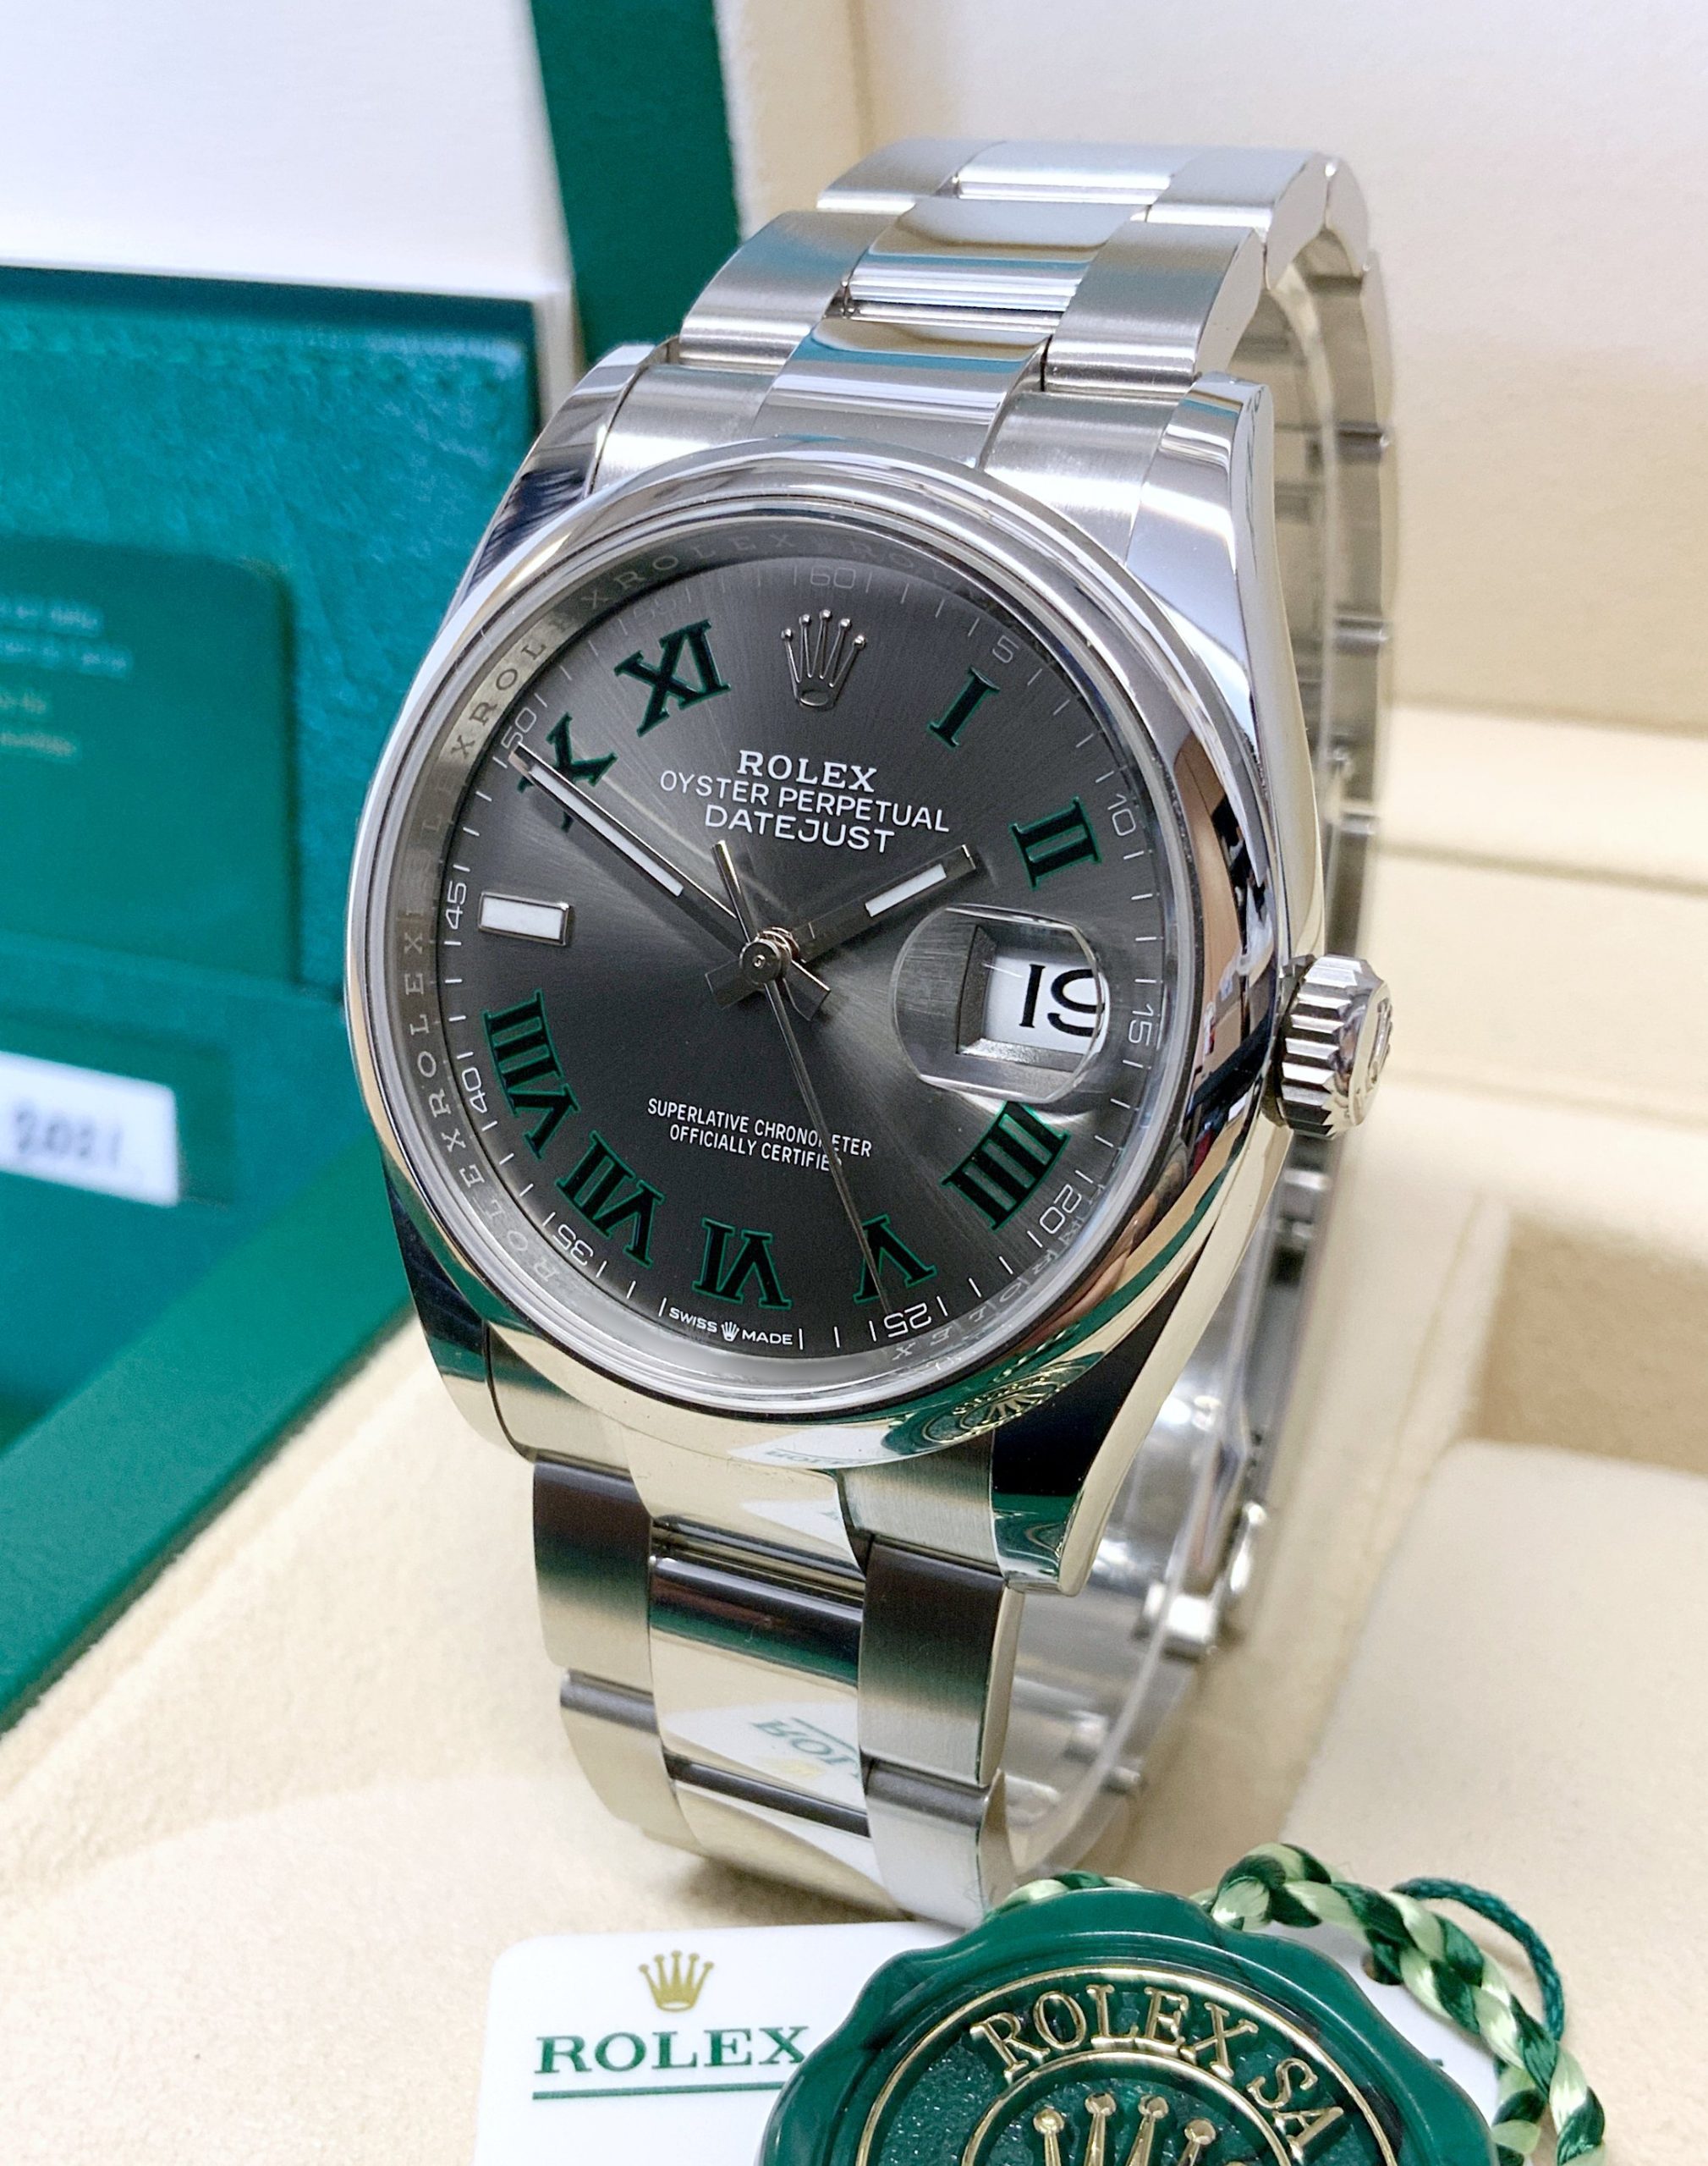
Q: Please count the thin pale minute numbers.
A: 11